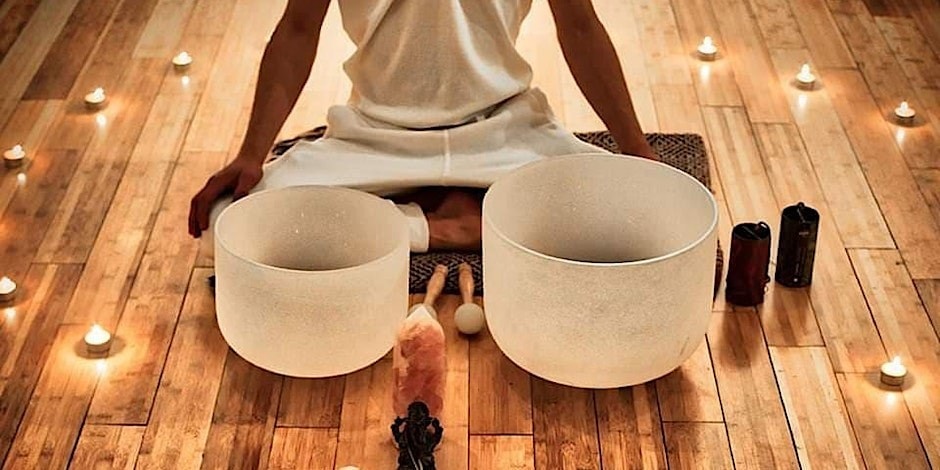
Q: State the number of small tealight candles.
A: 9